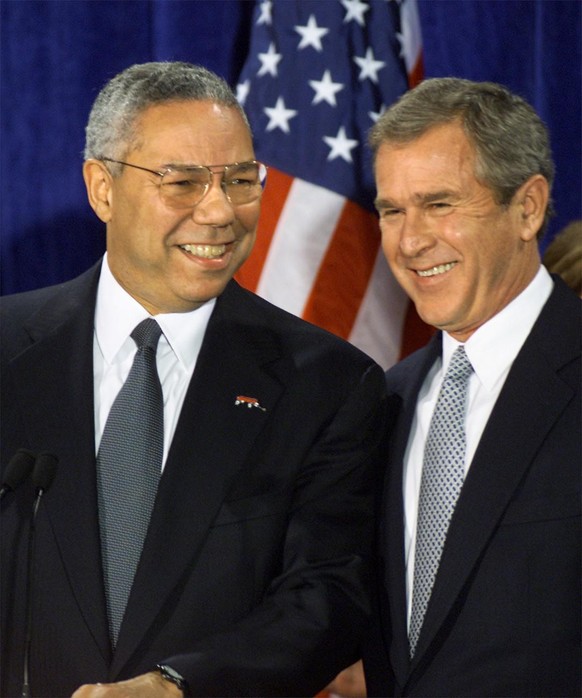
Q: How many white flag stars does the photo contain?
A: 11